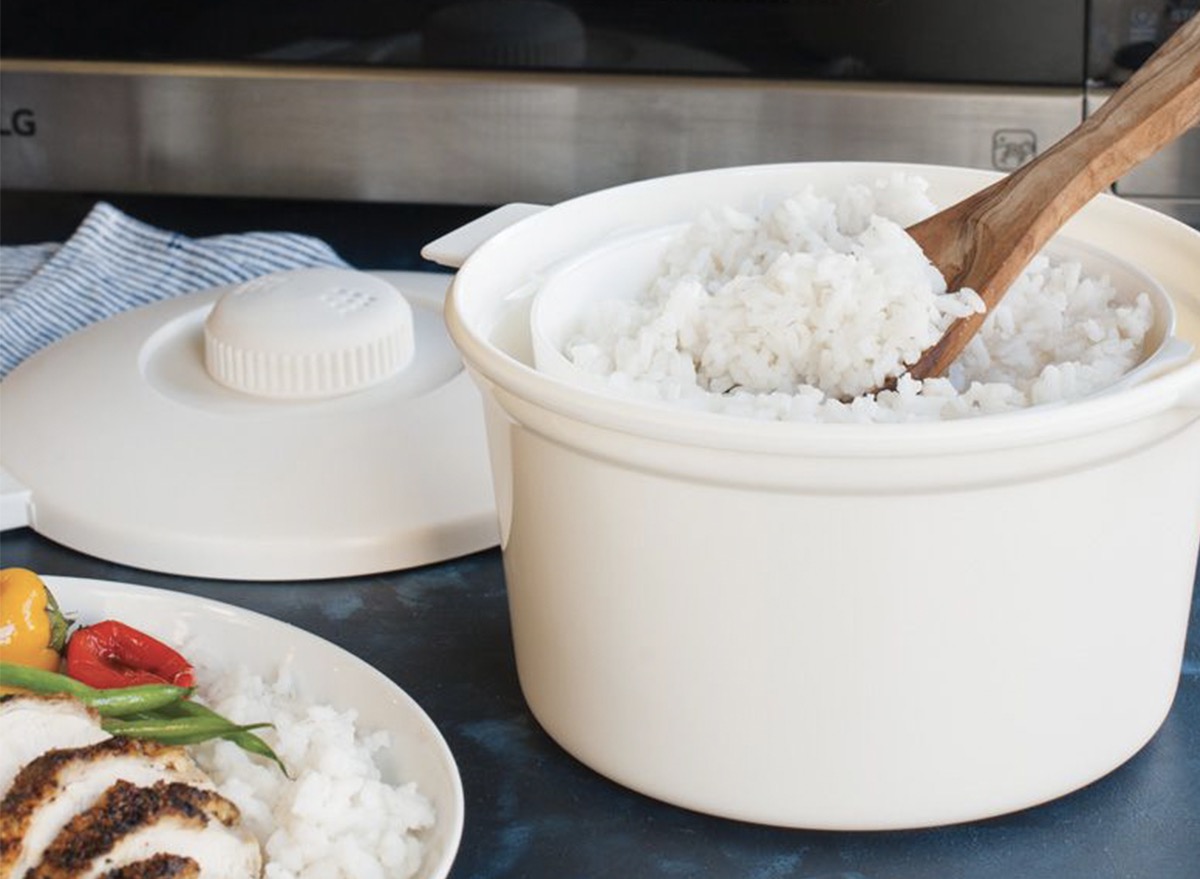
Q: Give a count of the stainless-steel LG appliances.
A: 1